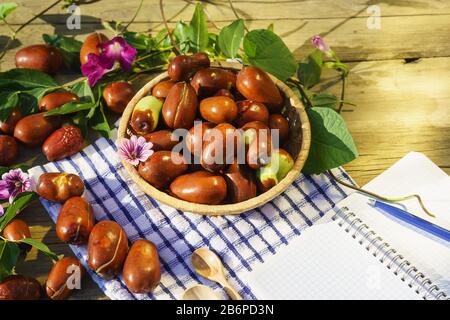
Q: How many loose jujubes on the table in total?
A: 15